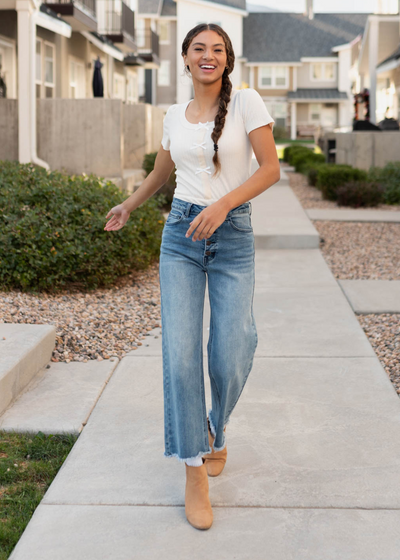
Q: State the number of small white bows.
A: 3